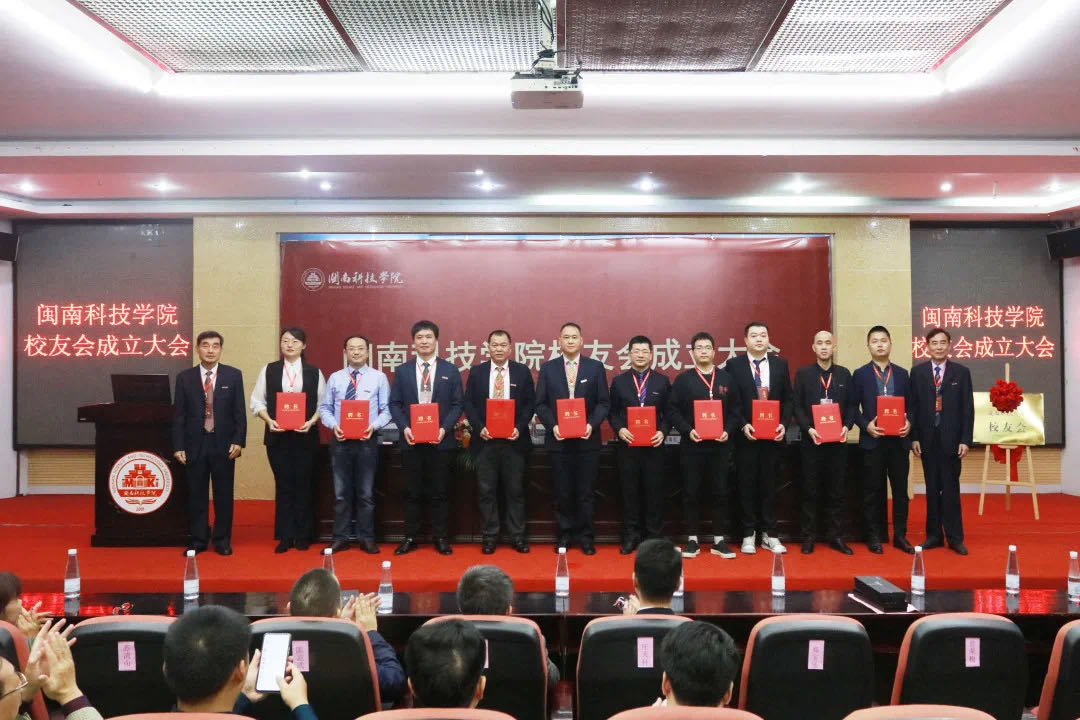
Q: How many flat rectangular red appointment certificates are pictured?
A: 10